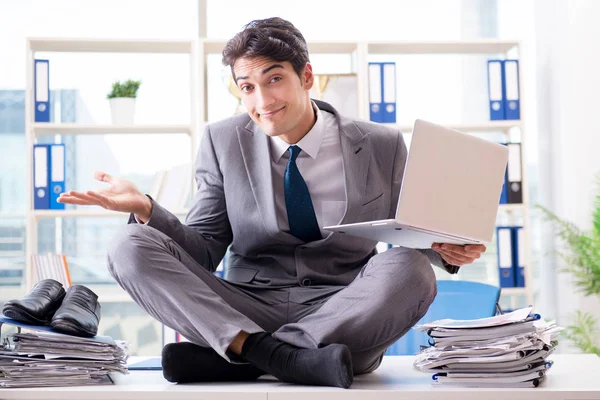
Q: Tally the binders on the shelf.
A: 11